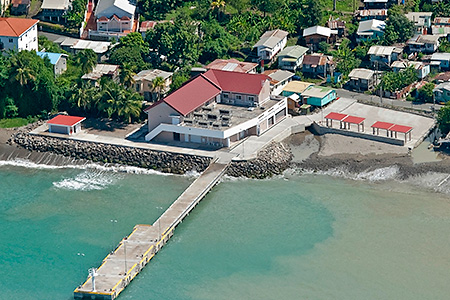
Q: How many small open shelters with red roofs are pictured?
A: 4